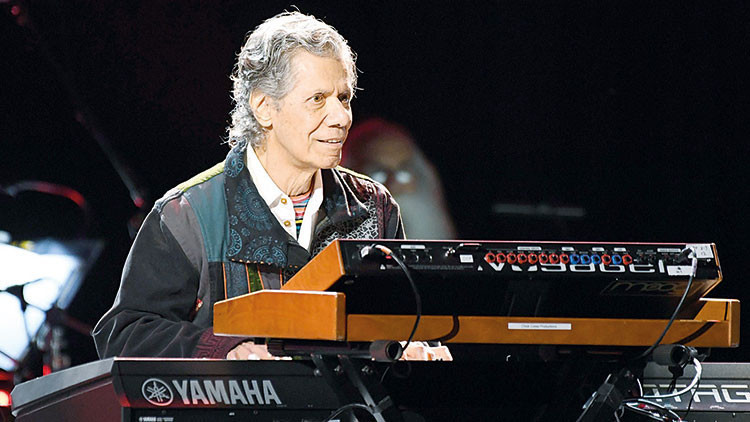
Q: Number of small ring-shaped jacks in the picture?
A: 14